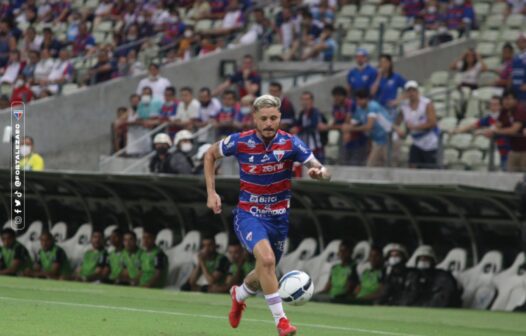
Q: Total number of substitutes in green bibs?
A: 10